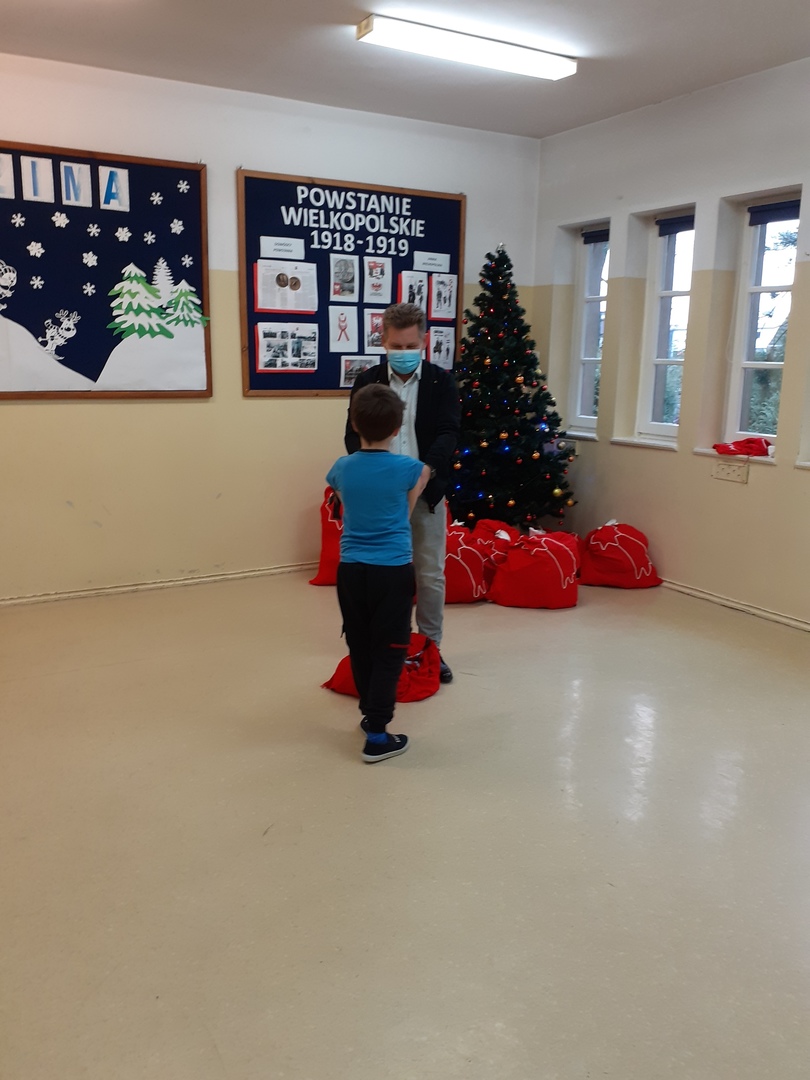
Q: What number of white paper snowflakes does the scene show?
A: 13